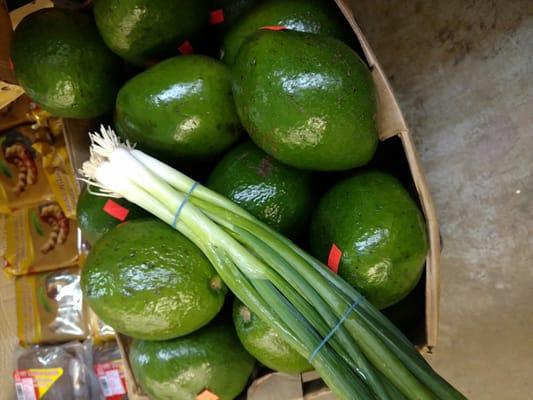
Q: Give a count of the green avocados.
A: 11